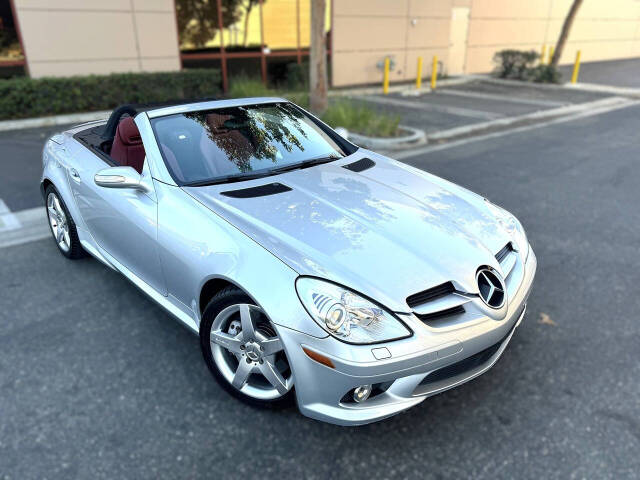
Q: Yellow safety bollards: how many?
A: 6